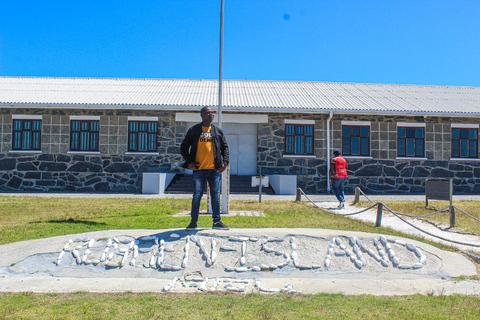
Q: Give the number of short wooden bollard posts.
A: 4